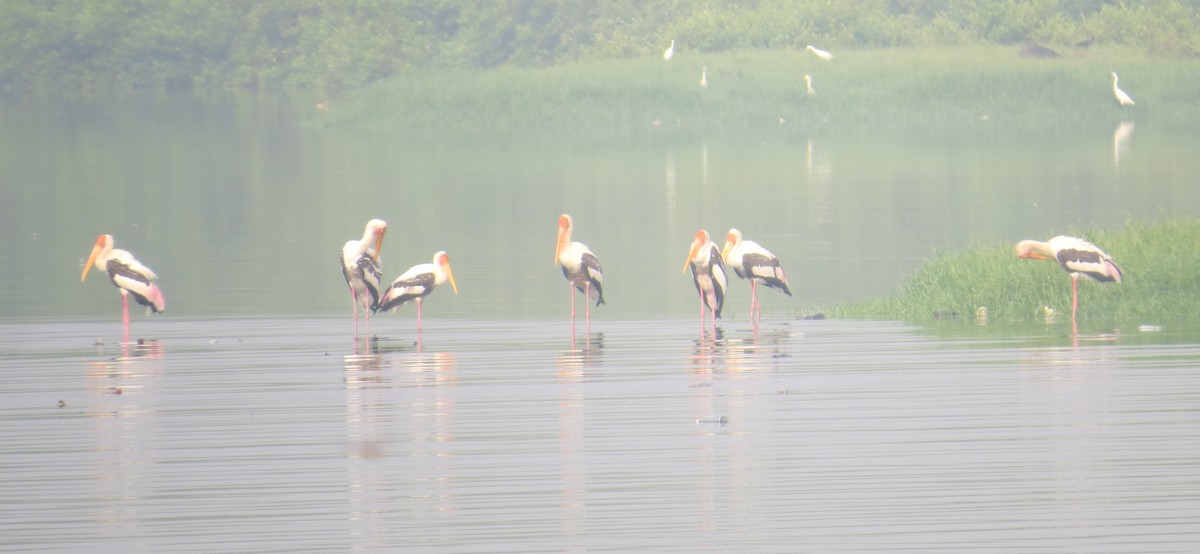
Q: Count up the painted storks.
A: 7